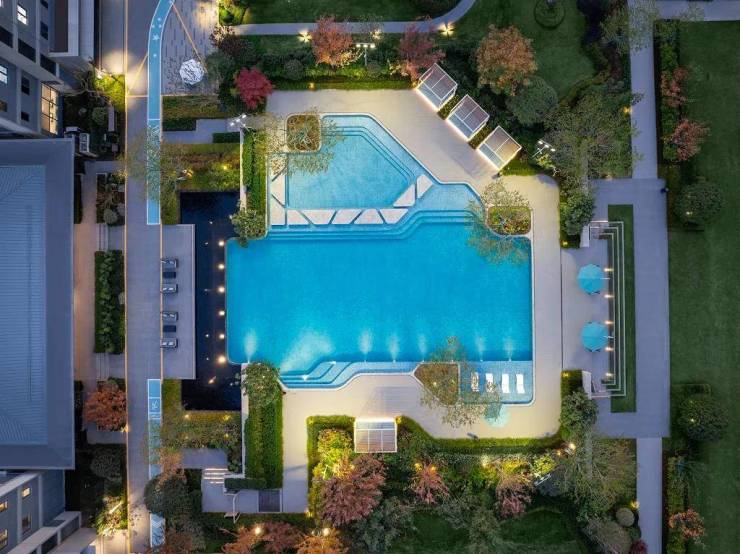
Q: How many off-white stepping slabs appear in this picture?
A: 10